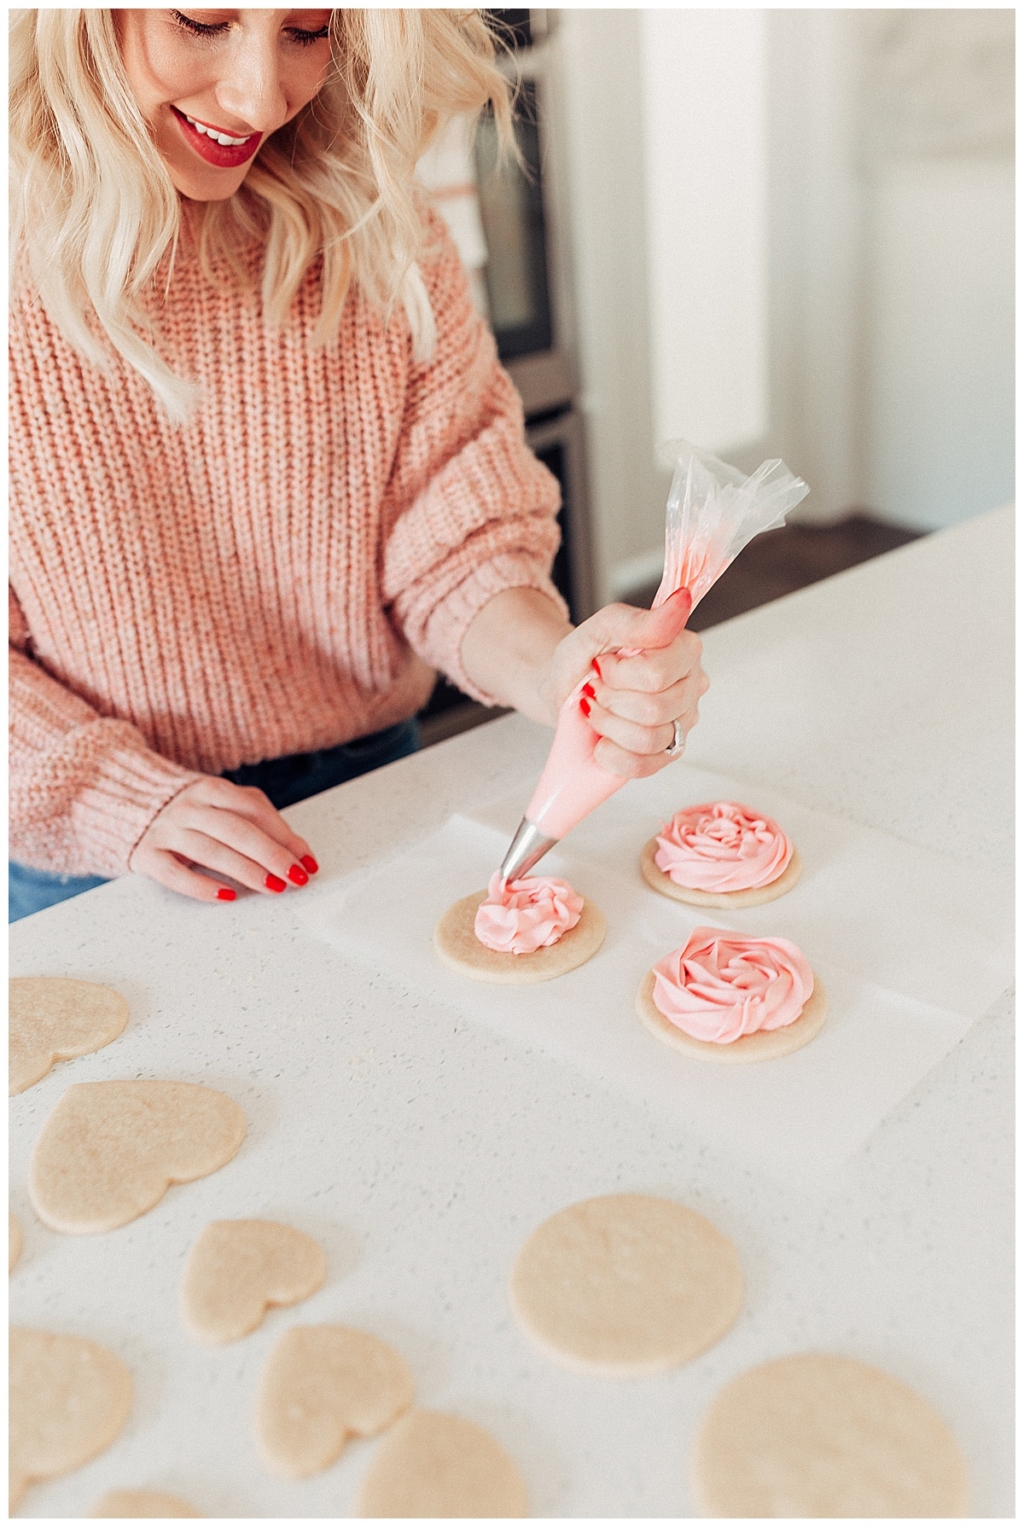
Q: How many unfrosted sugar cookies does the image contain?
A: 10